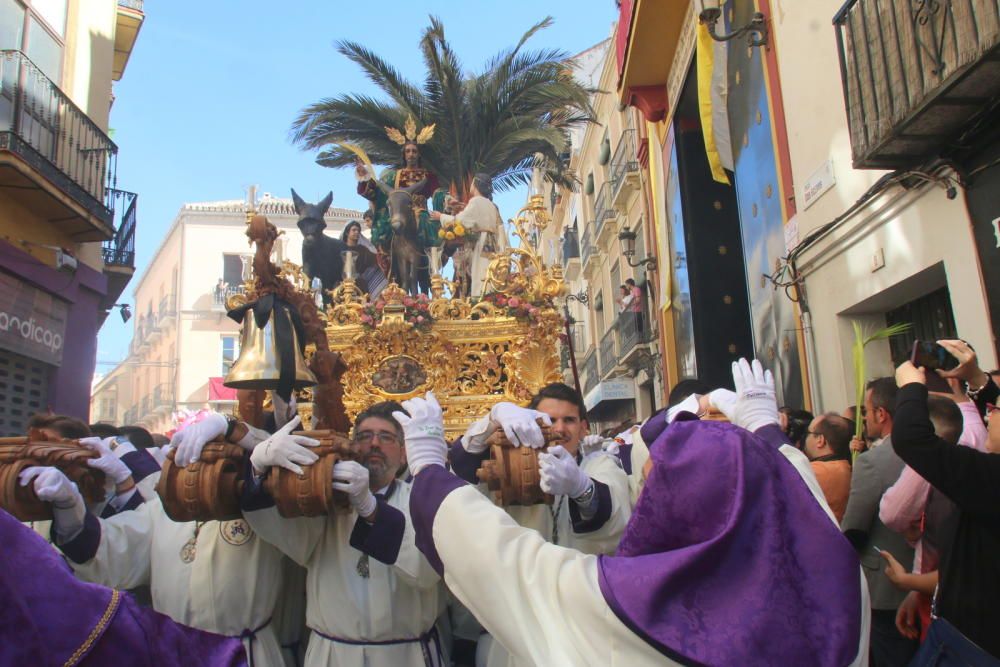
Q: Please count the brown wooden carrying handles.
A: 4